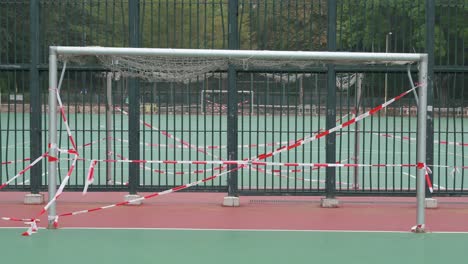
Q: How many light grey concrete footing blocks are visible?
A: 5